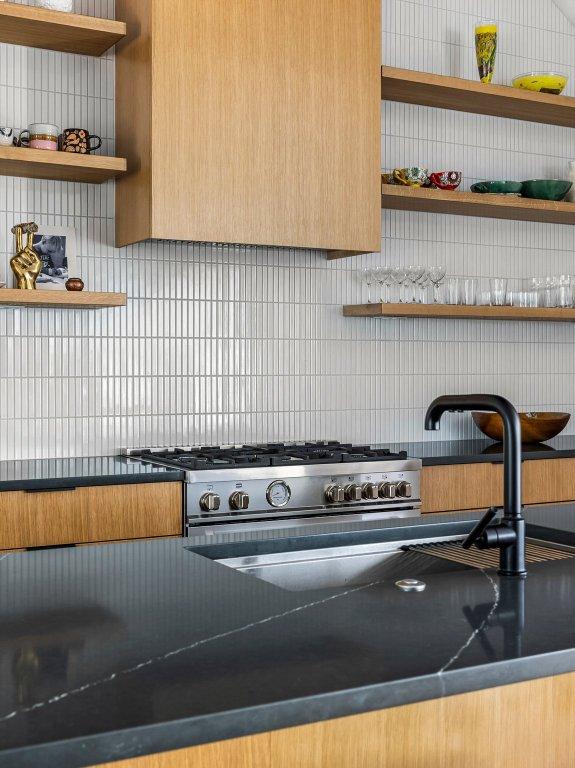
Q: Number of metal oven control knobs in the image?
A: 7